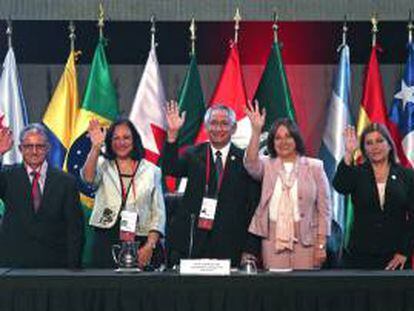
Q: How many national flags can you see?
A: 10